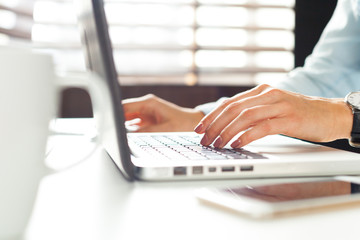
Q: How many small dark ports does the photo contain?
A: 5